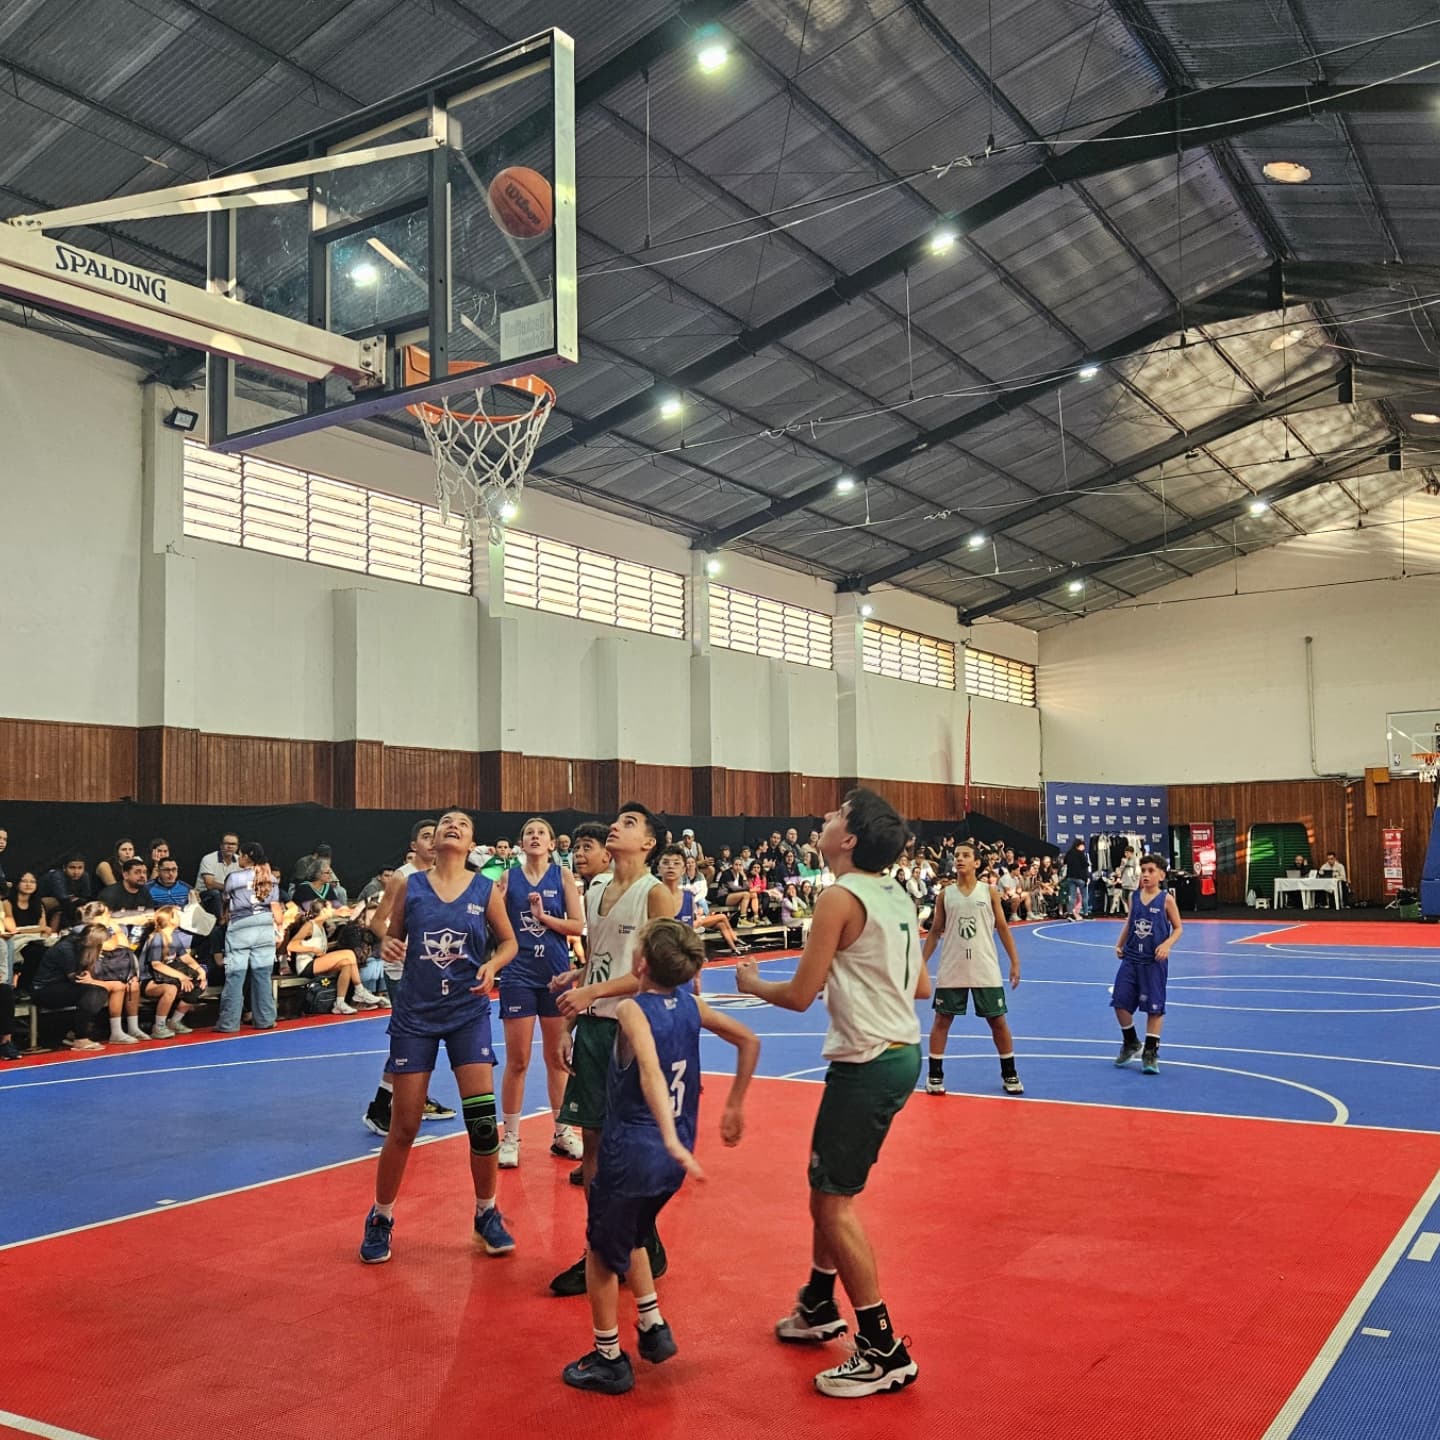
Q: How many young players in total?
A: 10